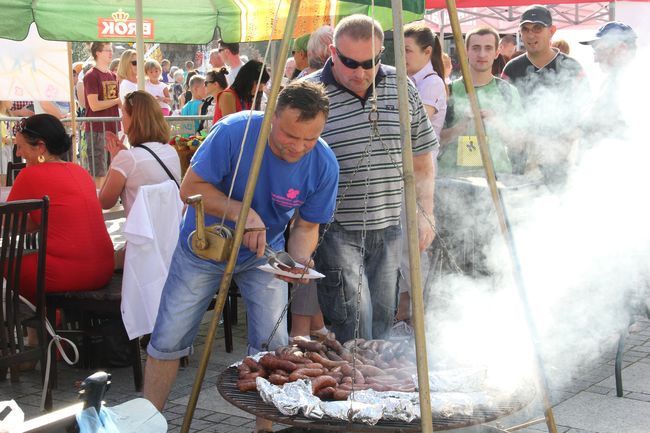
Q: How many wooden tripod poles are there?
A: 3